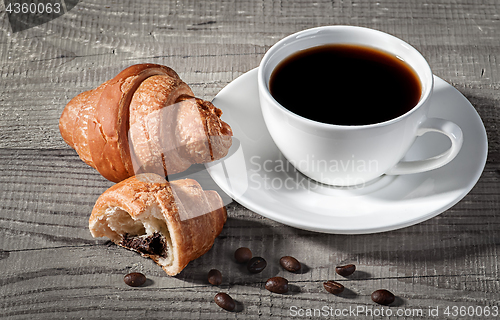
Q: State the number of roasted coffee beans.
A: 10